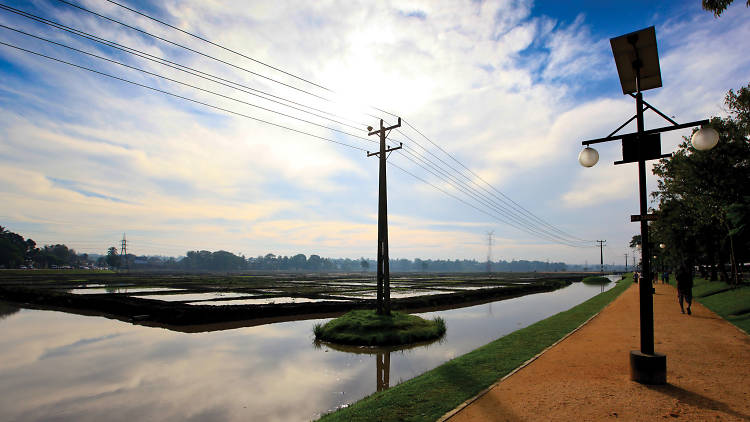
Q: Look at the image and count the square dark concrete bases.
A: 1